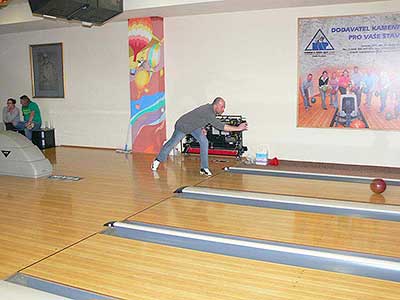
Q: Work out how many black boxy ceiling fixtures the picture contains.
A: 1